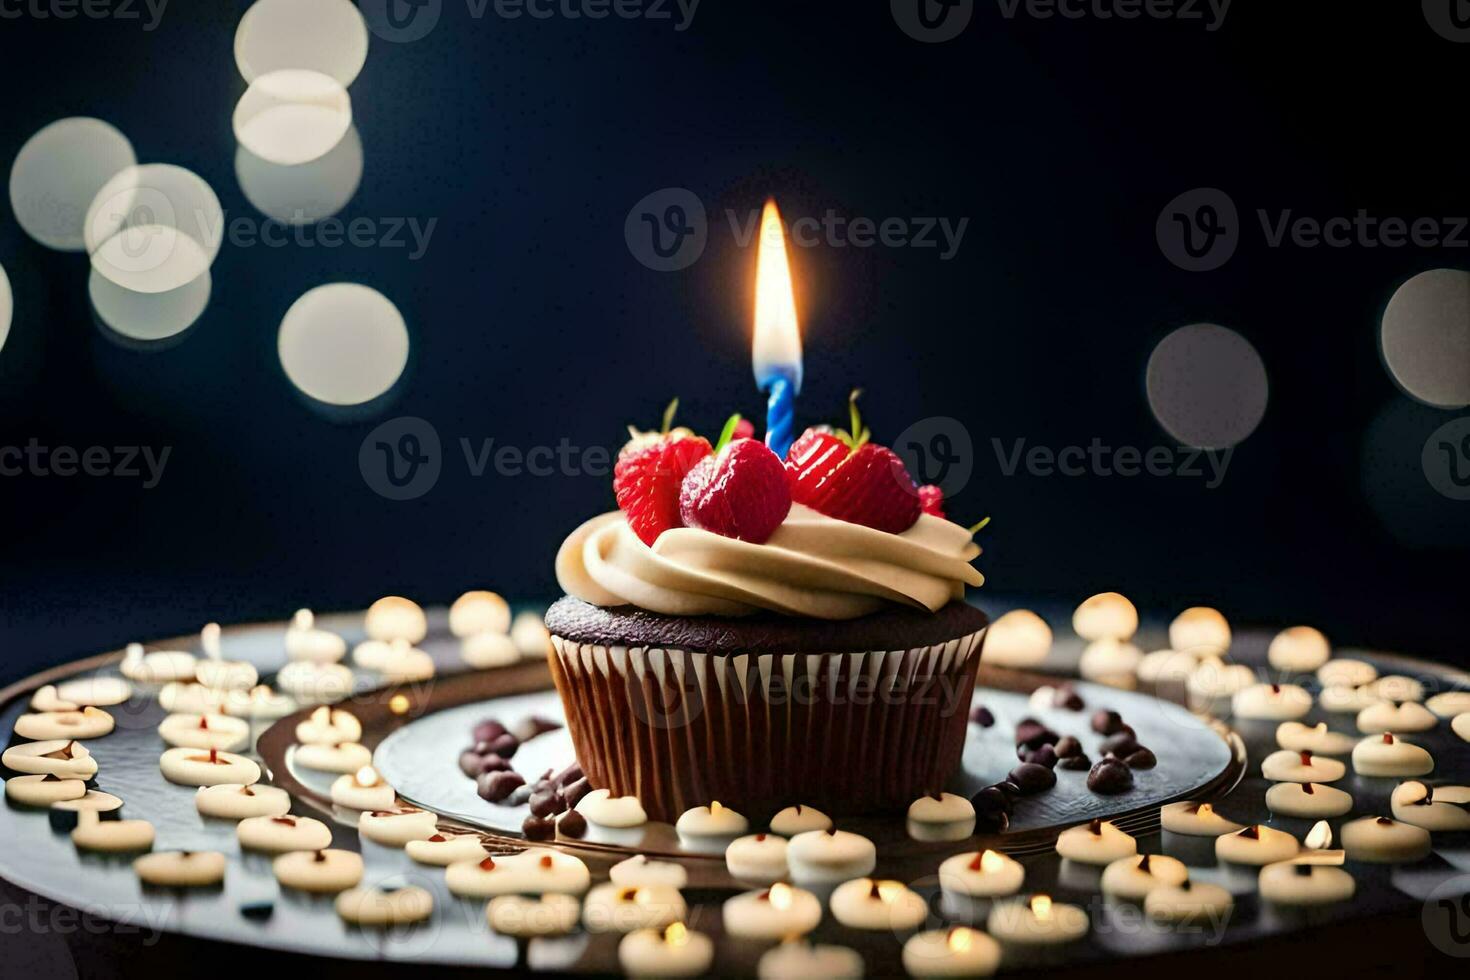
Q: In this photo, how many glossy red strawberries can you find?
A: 3